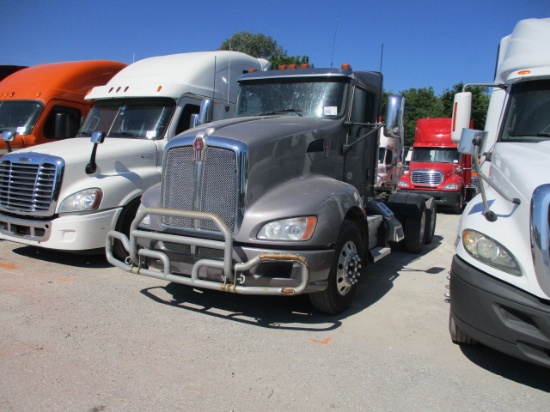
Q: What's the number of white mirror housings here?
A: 1